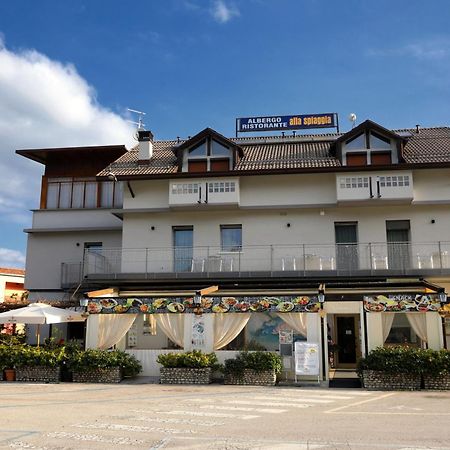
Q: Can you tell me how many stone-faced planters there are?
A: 6